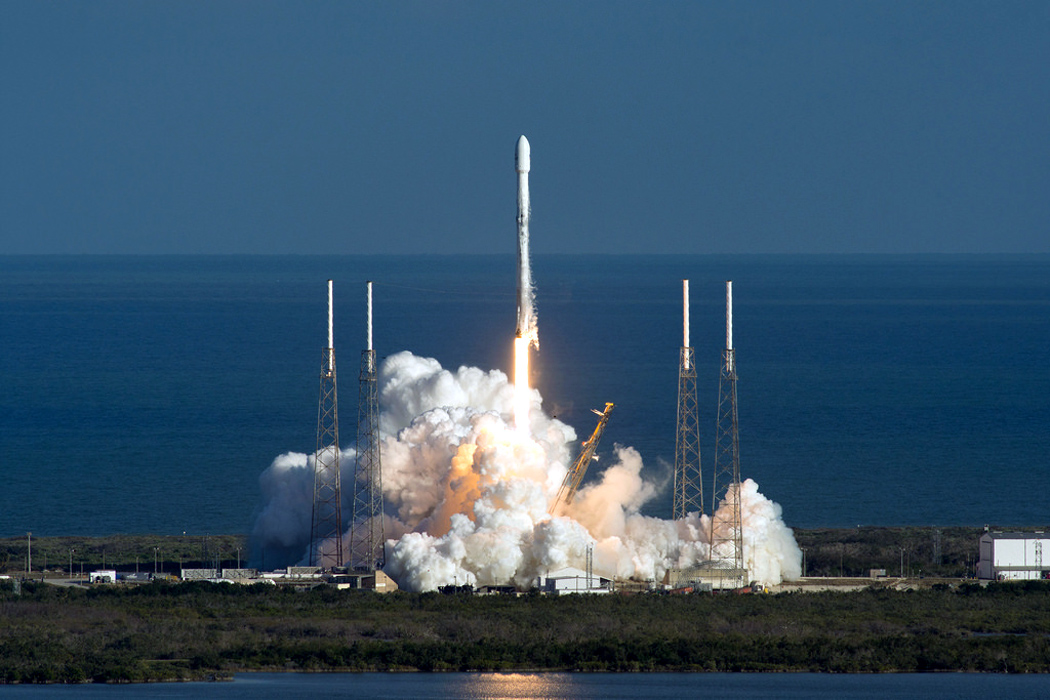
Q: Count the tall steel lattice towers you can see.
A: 4